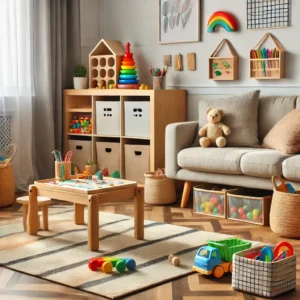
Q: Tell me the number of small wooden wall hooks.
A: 3